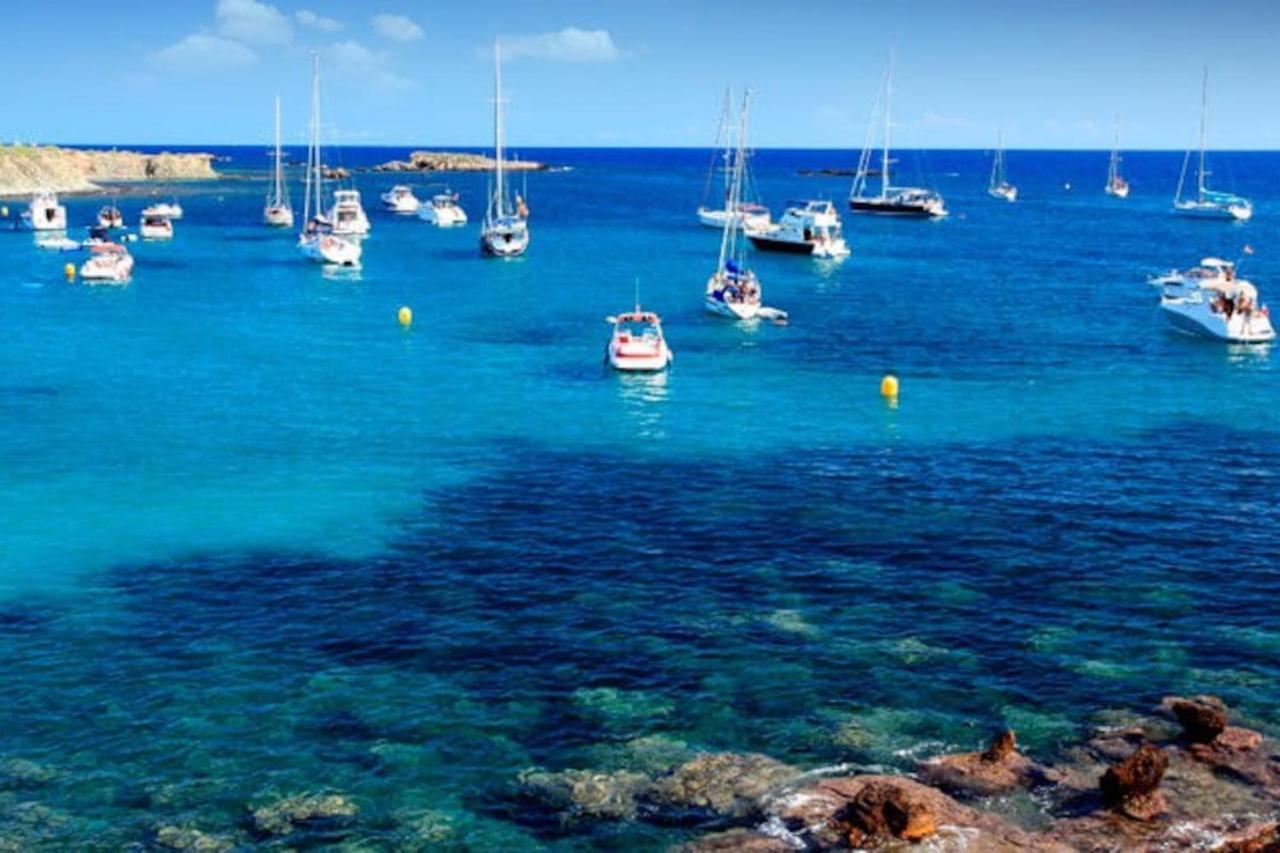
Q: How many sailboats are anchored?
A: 9